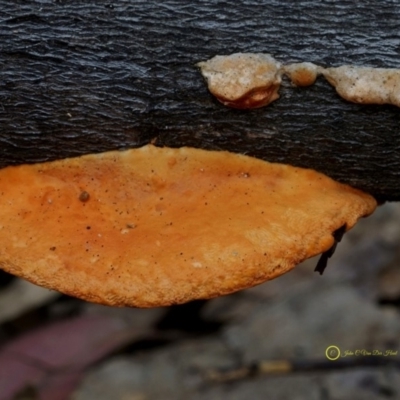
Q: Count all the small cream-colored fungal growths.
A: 3